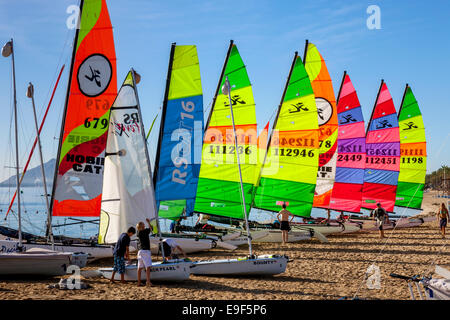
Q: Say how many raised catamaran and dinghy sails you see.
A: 9